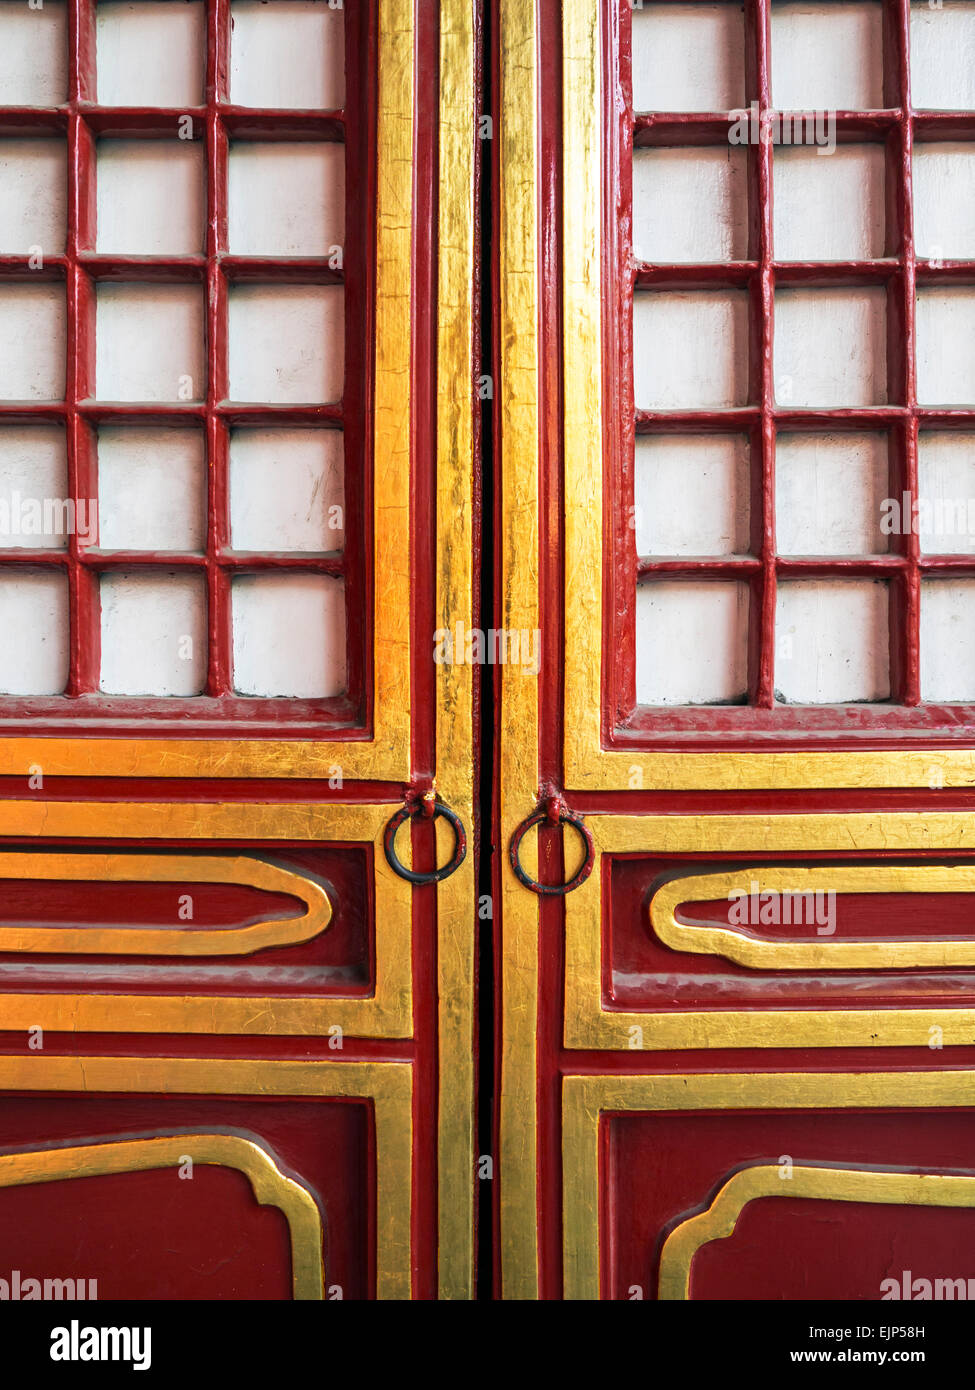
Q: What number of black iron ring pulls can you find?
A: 2